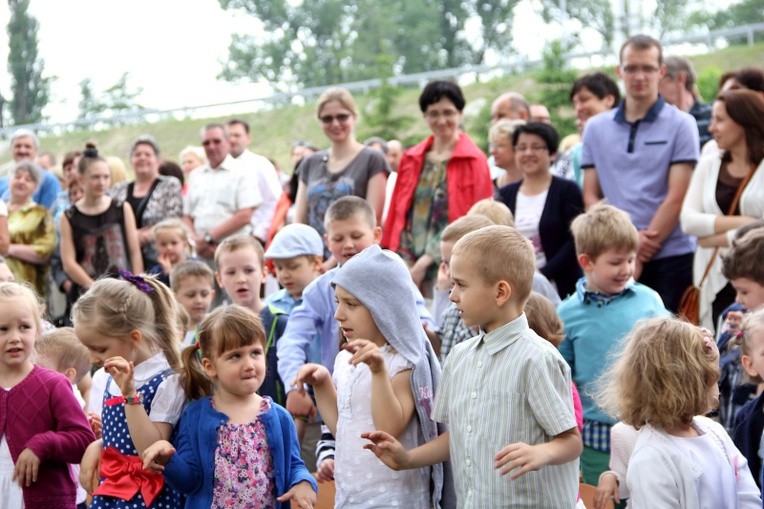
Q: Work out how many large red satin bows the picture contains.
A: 1